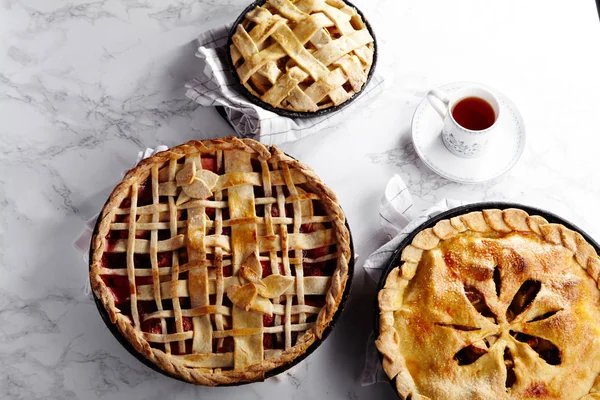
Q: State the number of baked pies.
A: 3